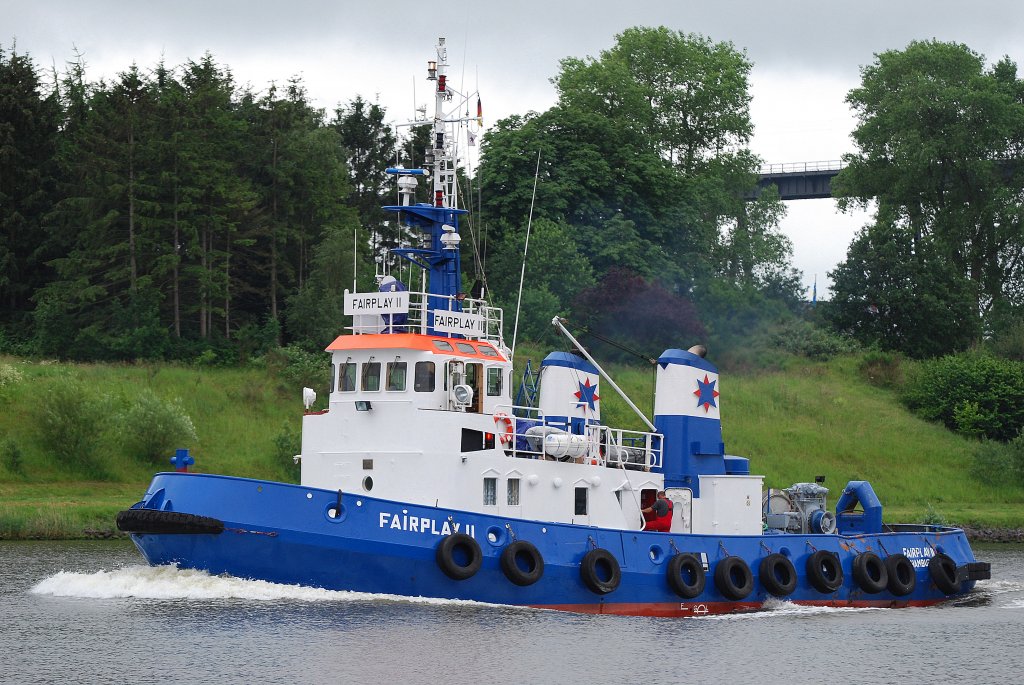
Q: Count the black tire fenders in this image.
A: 10